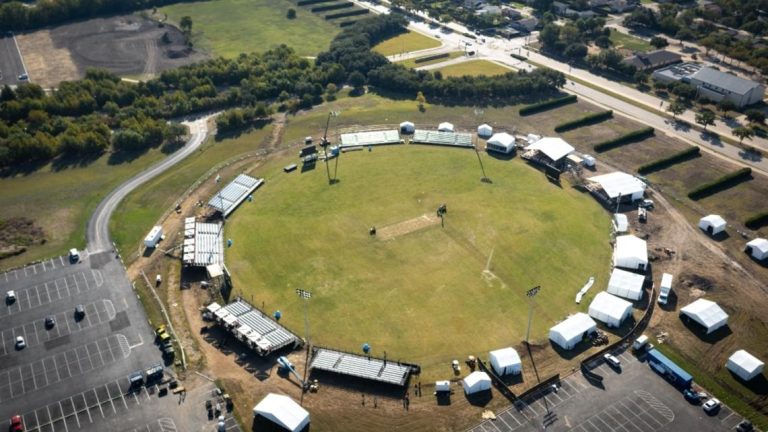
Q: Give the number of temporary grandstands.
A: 6